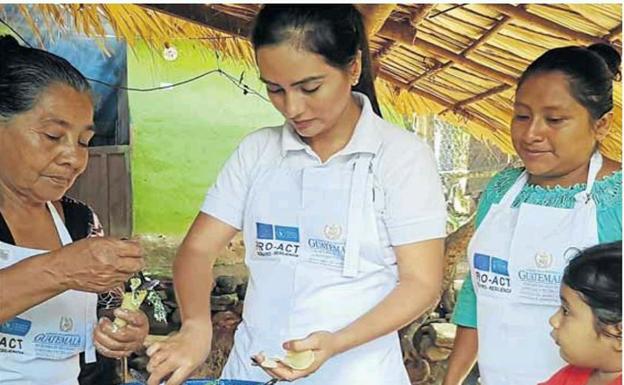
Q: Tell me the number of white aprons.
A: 3